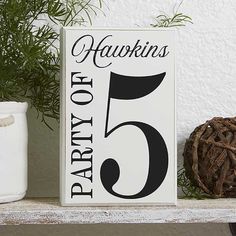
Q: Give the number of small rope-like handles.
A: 1